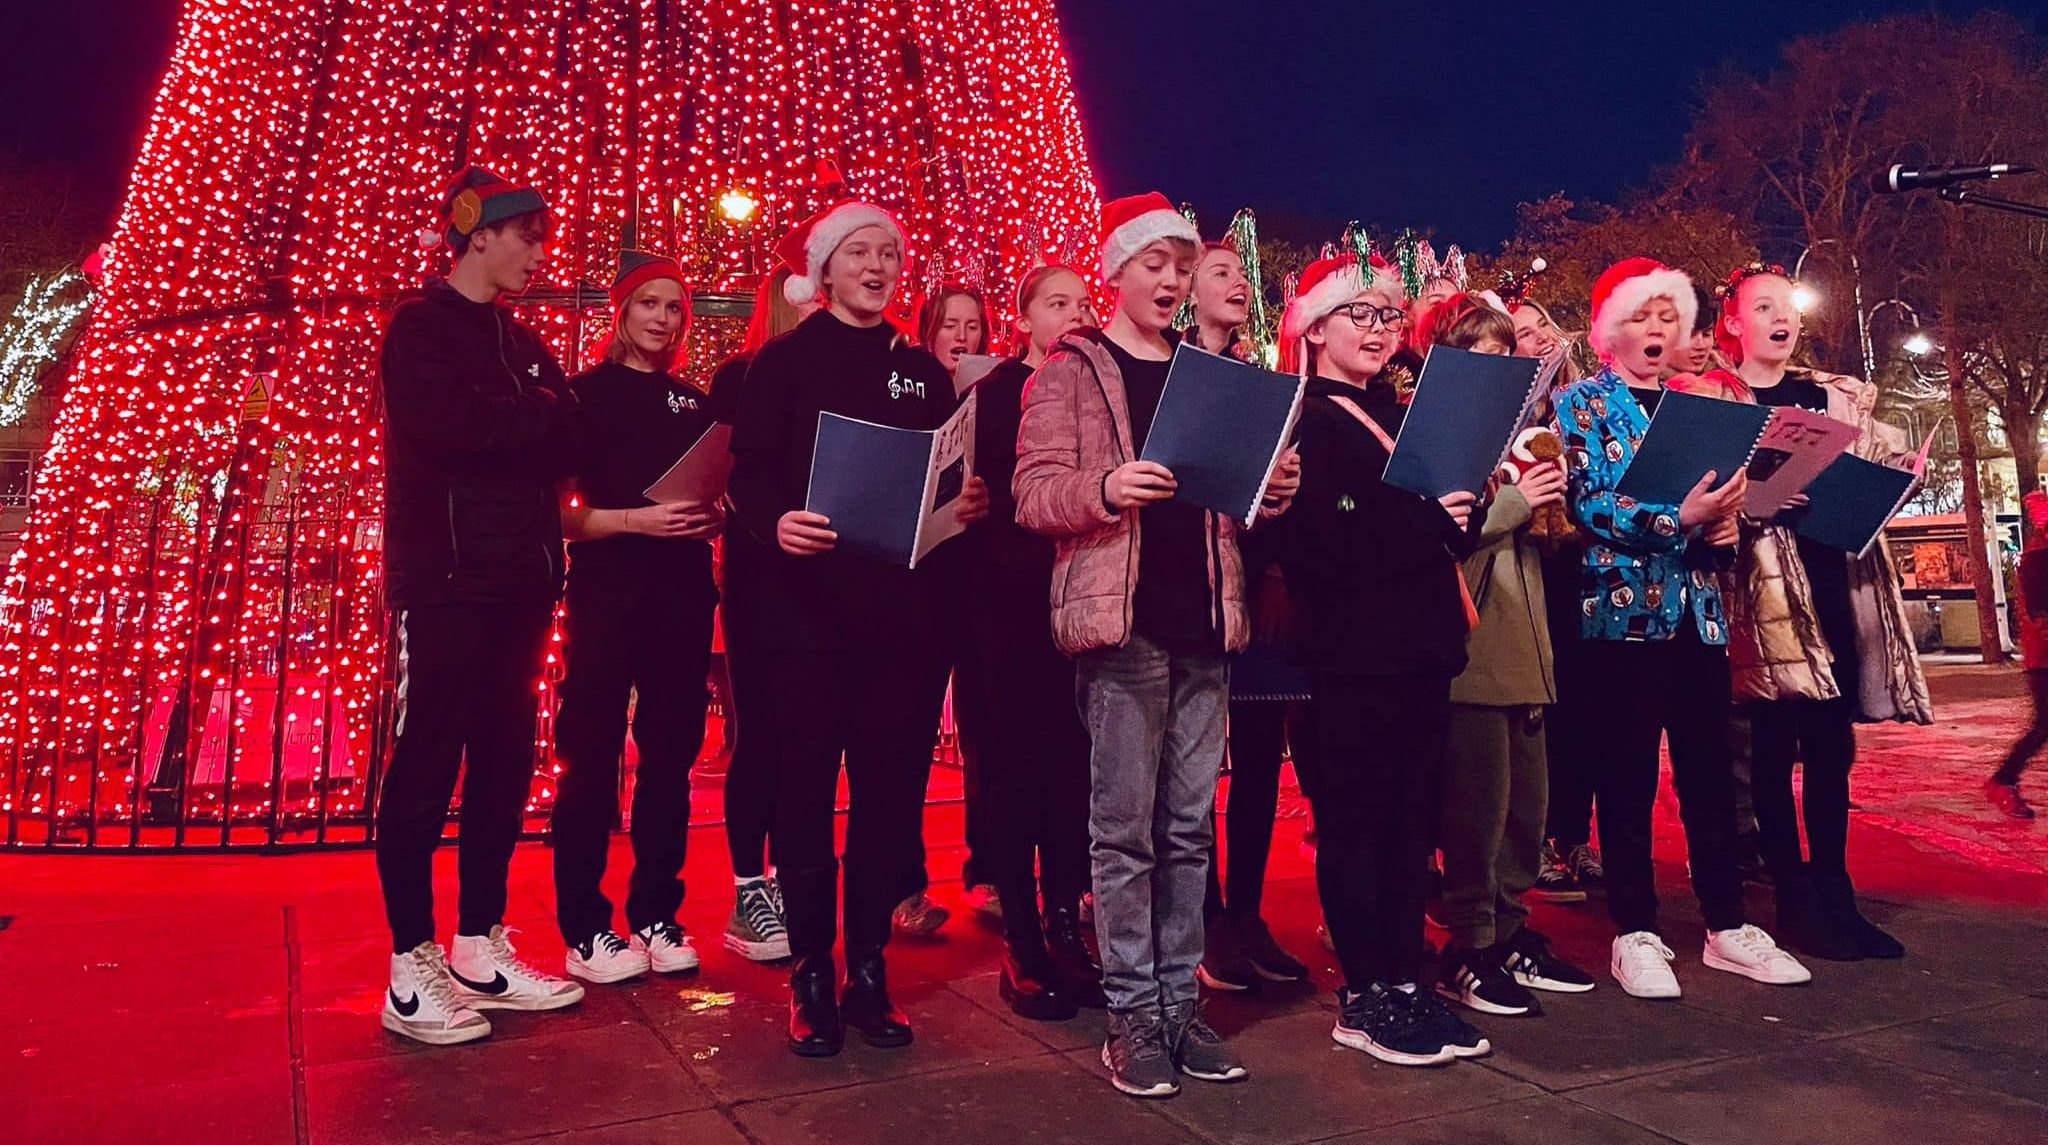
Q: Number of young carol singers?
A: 15